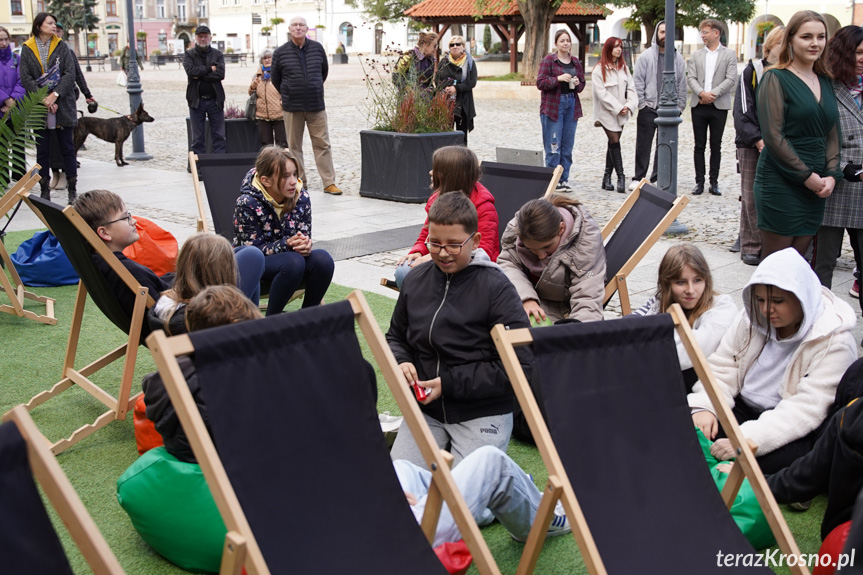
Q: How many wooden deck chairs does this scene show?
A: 8